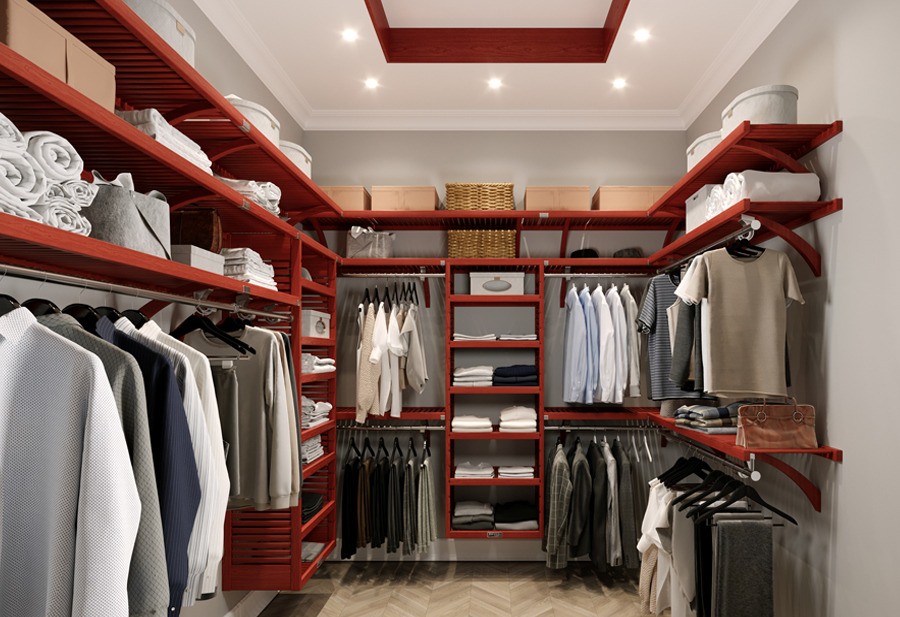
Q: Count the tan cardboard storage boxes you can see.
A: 5